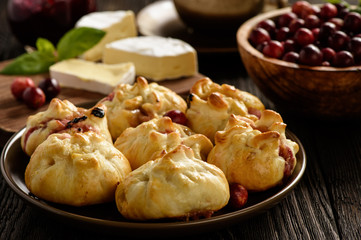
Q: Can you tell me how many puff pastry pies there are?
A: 7